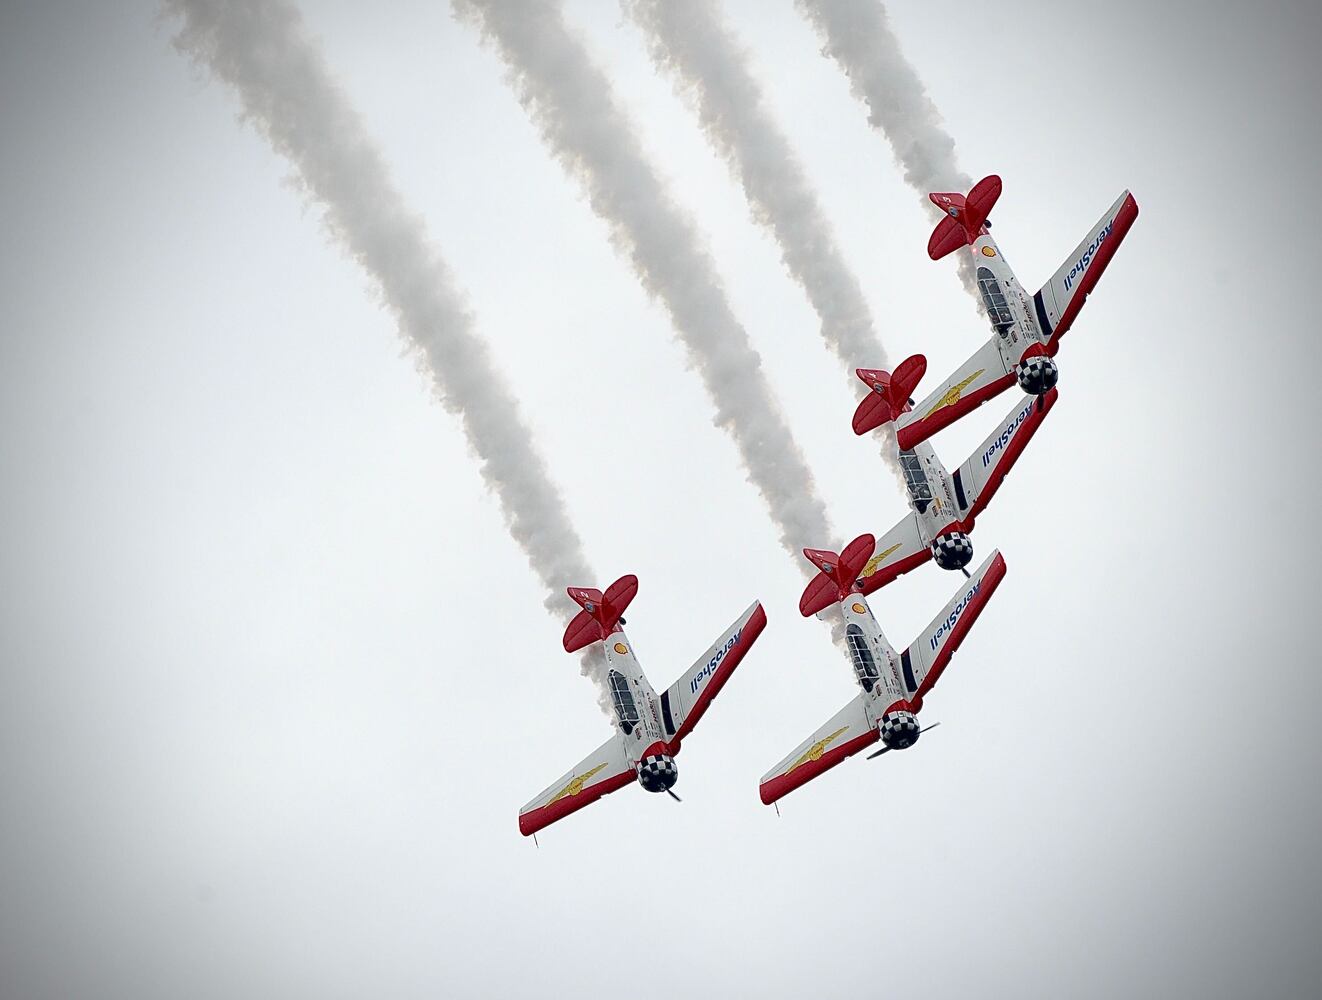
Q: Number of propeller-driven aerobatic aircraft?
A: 4